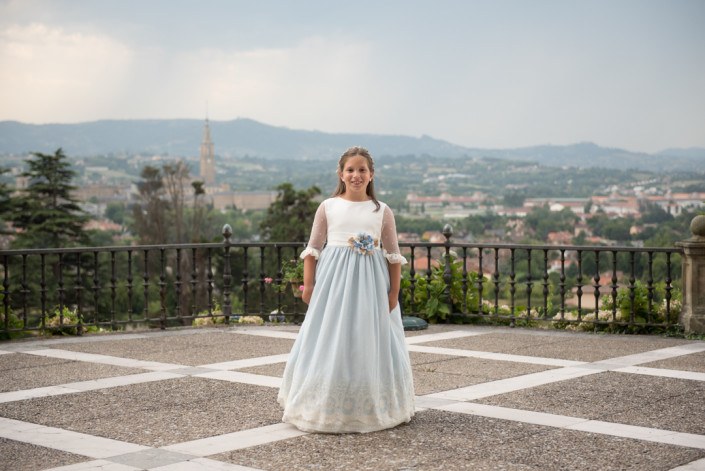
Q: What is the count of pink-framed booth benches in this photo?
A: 0